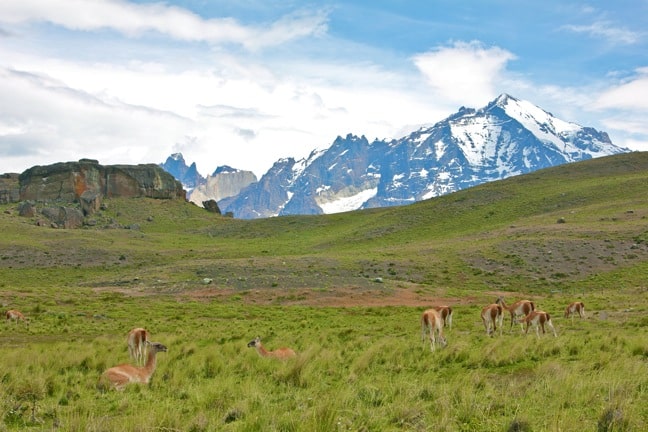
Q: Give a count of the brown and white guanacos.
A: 10